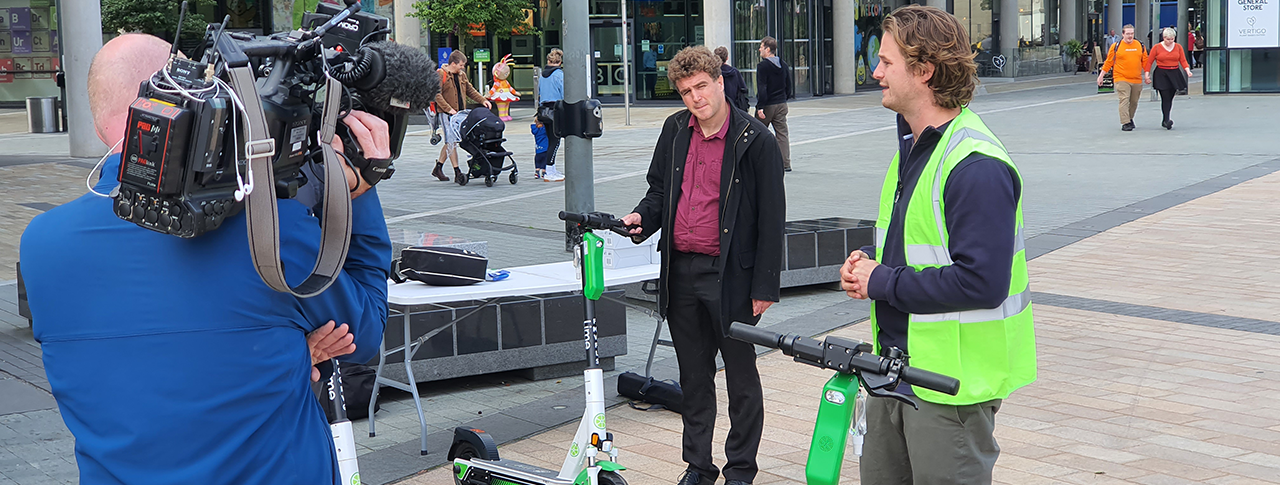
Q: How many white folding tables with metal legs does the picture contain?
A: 1